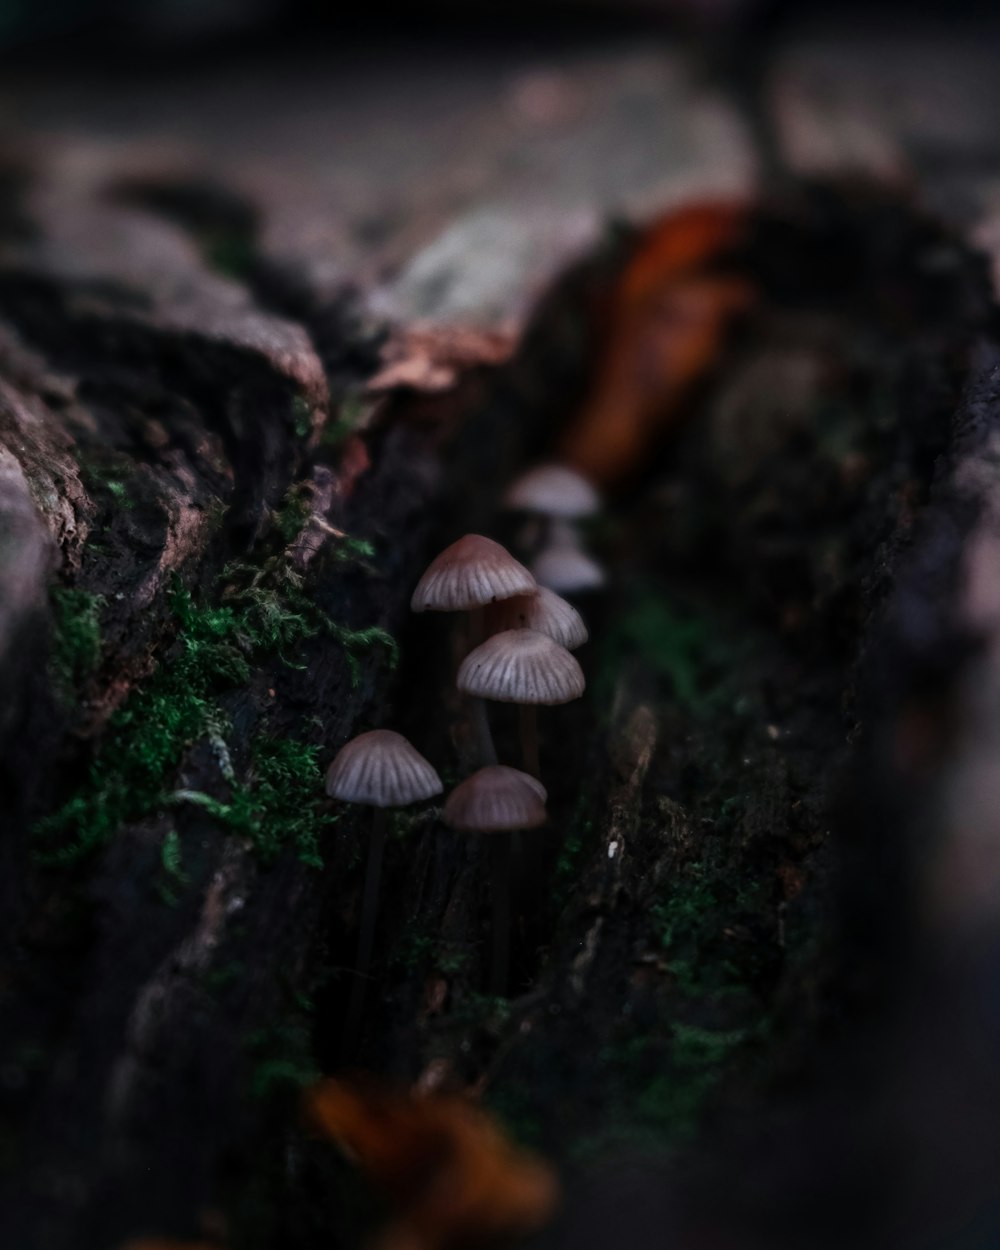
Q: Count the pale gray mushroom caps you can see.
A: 7